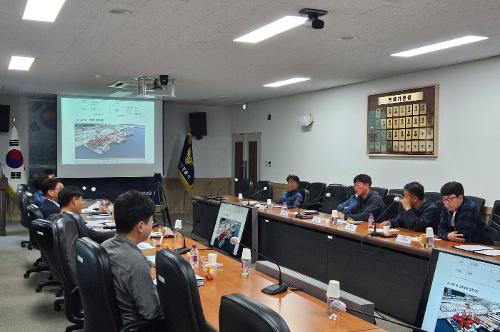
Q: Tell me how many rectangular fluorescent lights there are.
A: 5